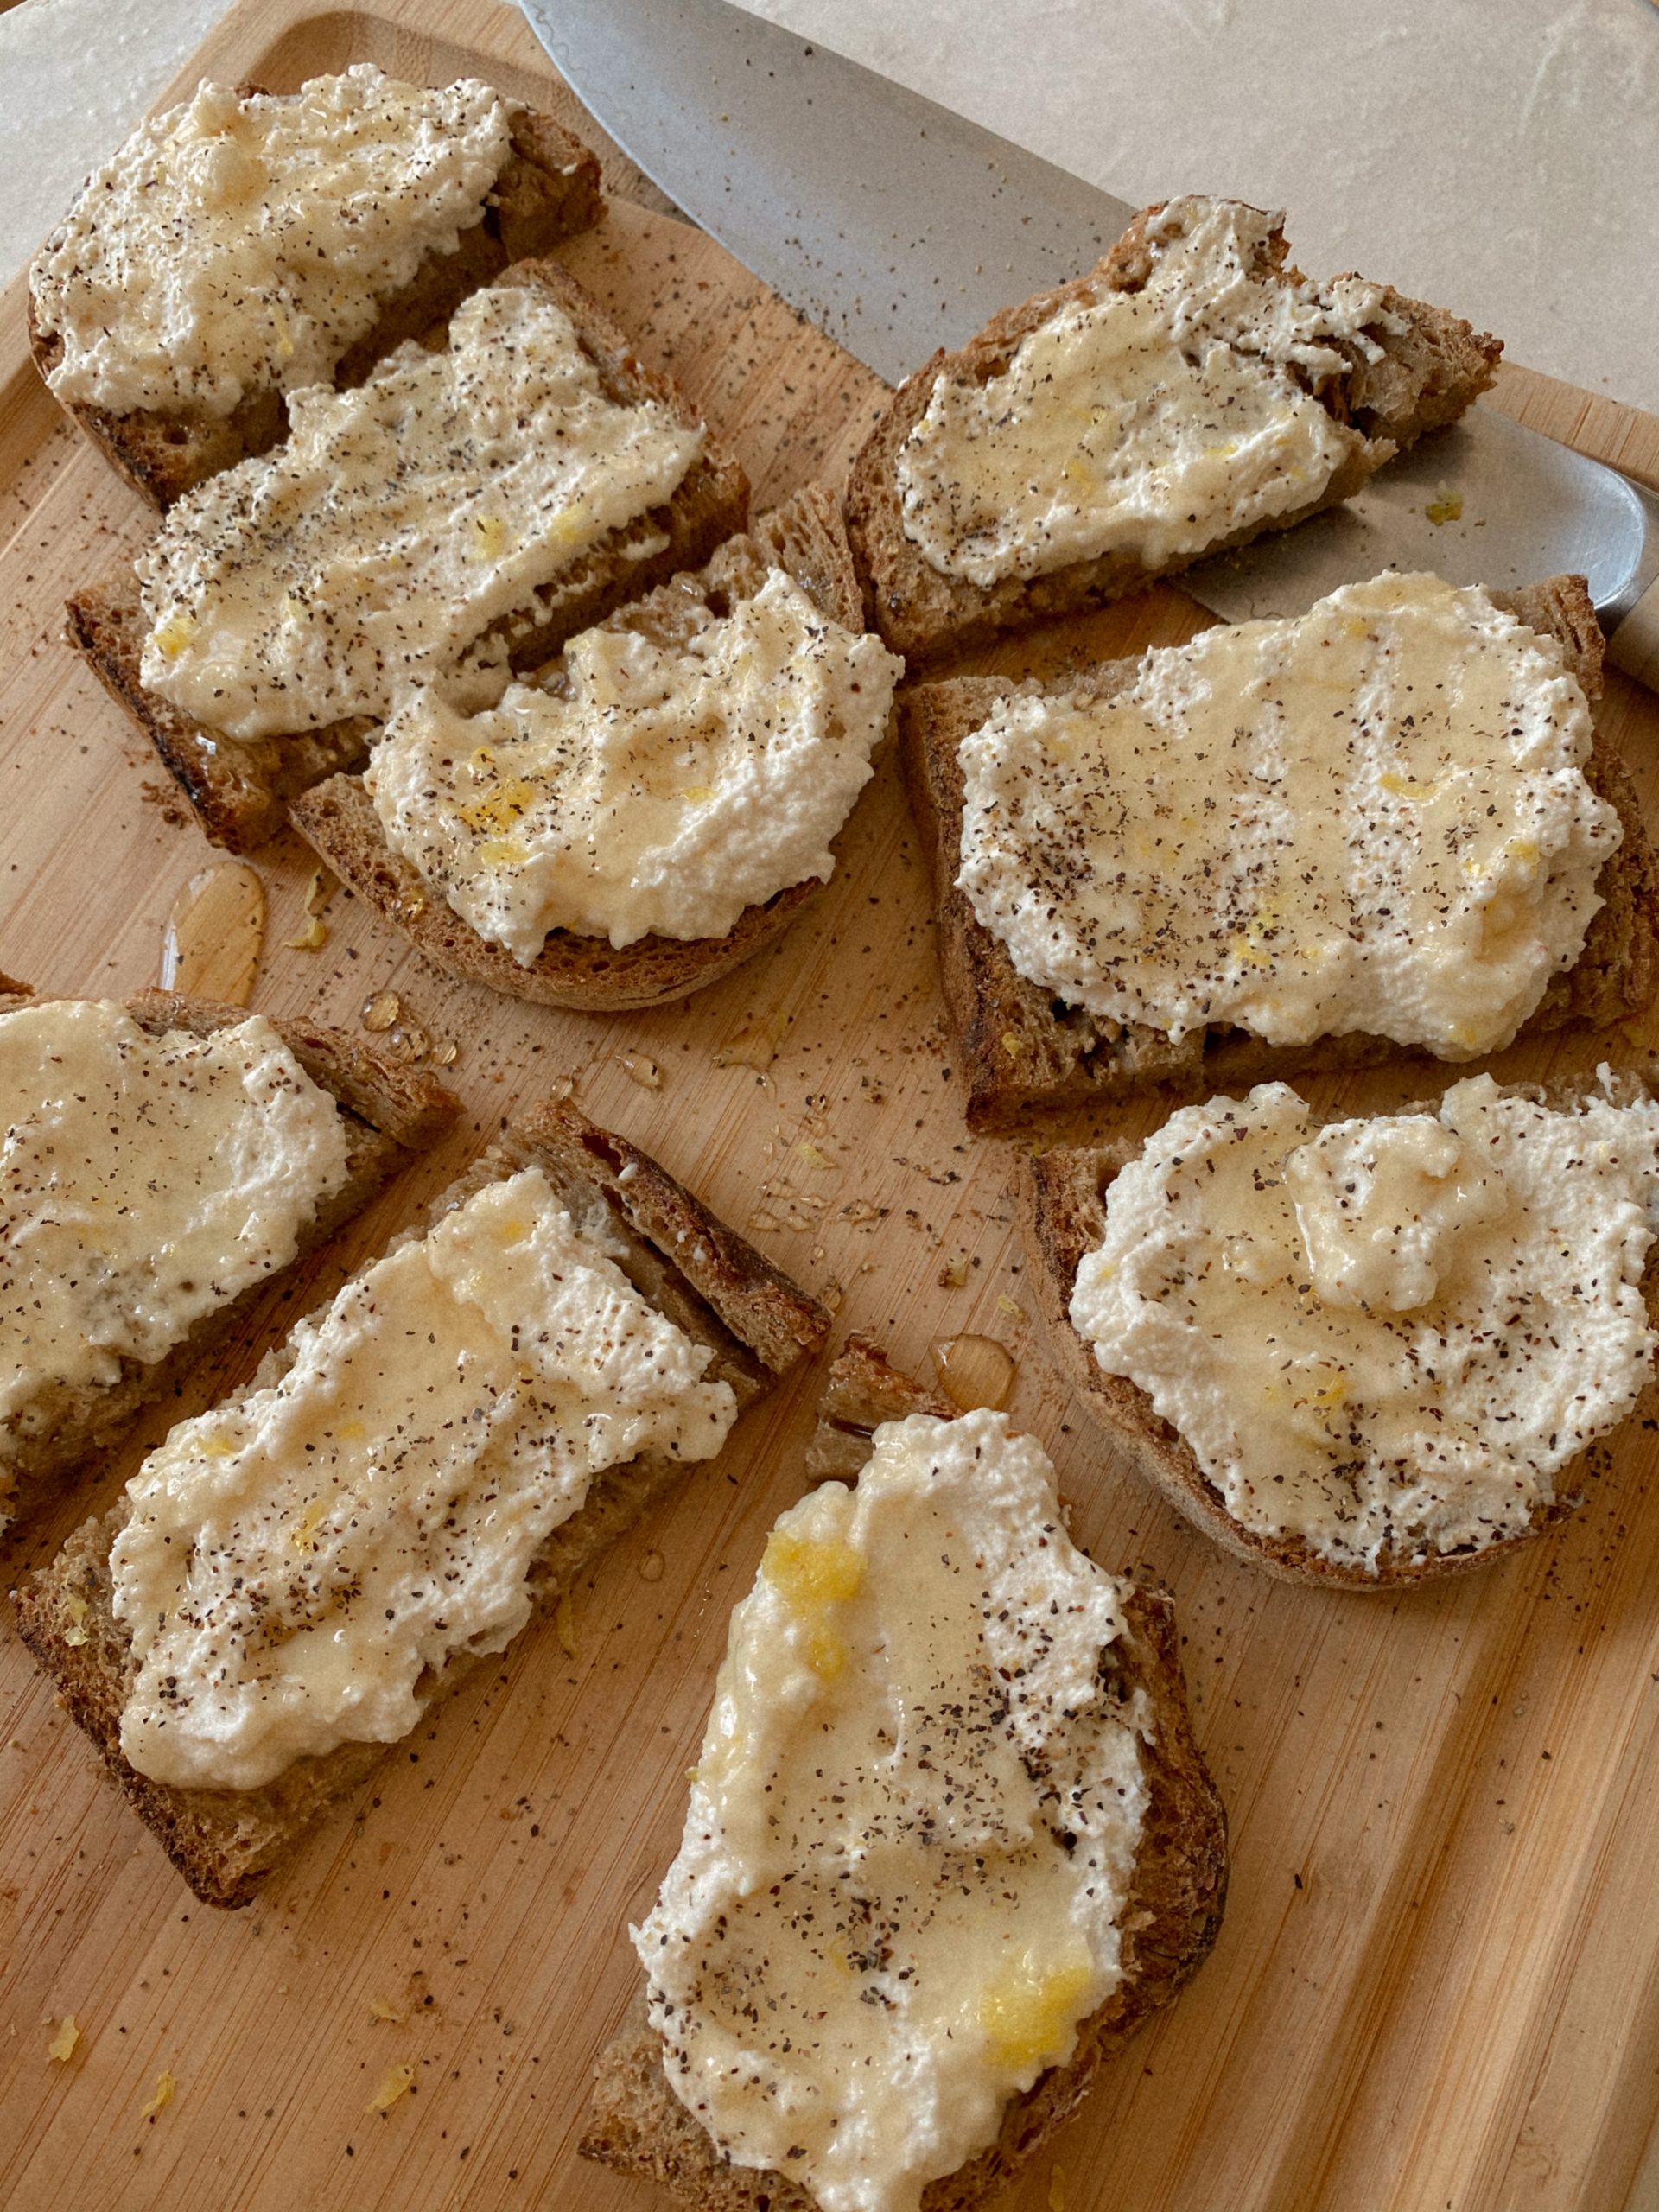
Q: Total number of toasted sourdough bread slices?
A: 9